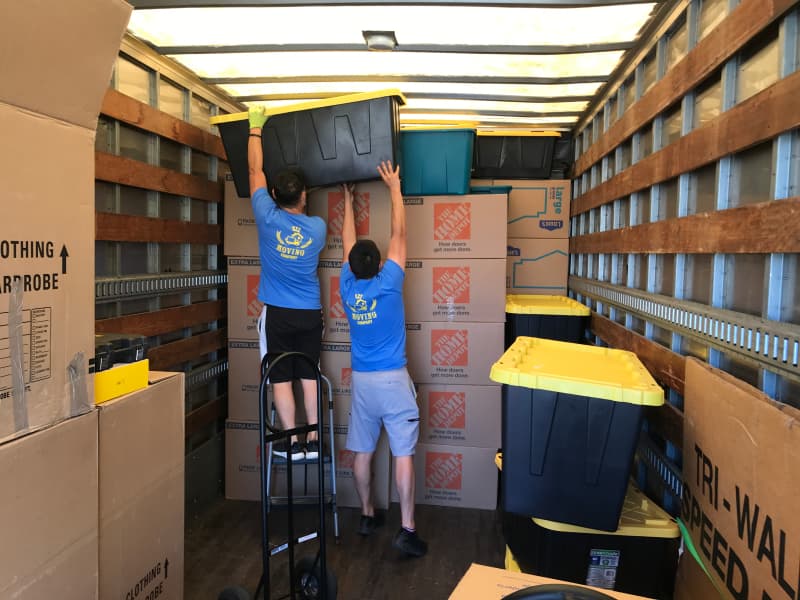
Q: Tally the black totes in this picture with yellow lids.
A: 5